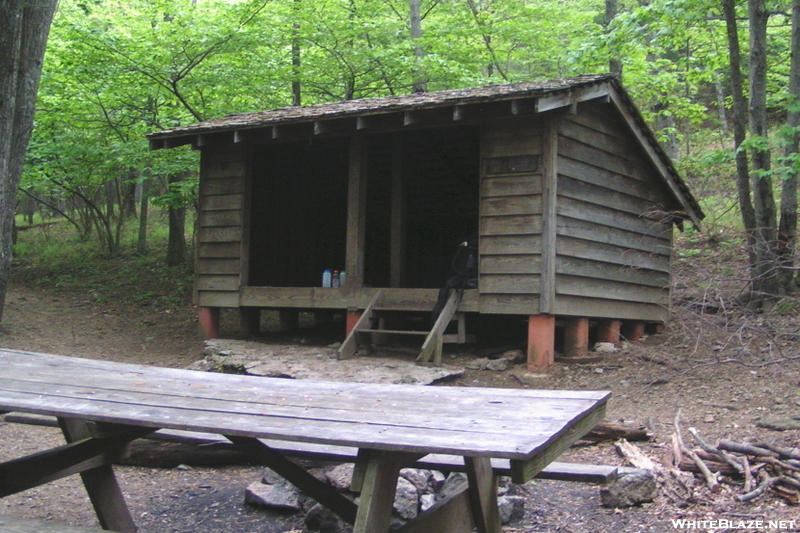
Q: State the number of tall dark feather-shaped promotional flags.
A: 0